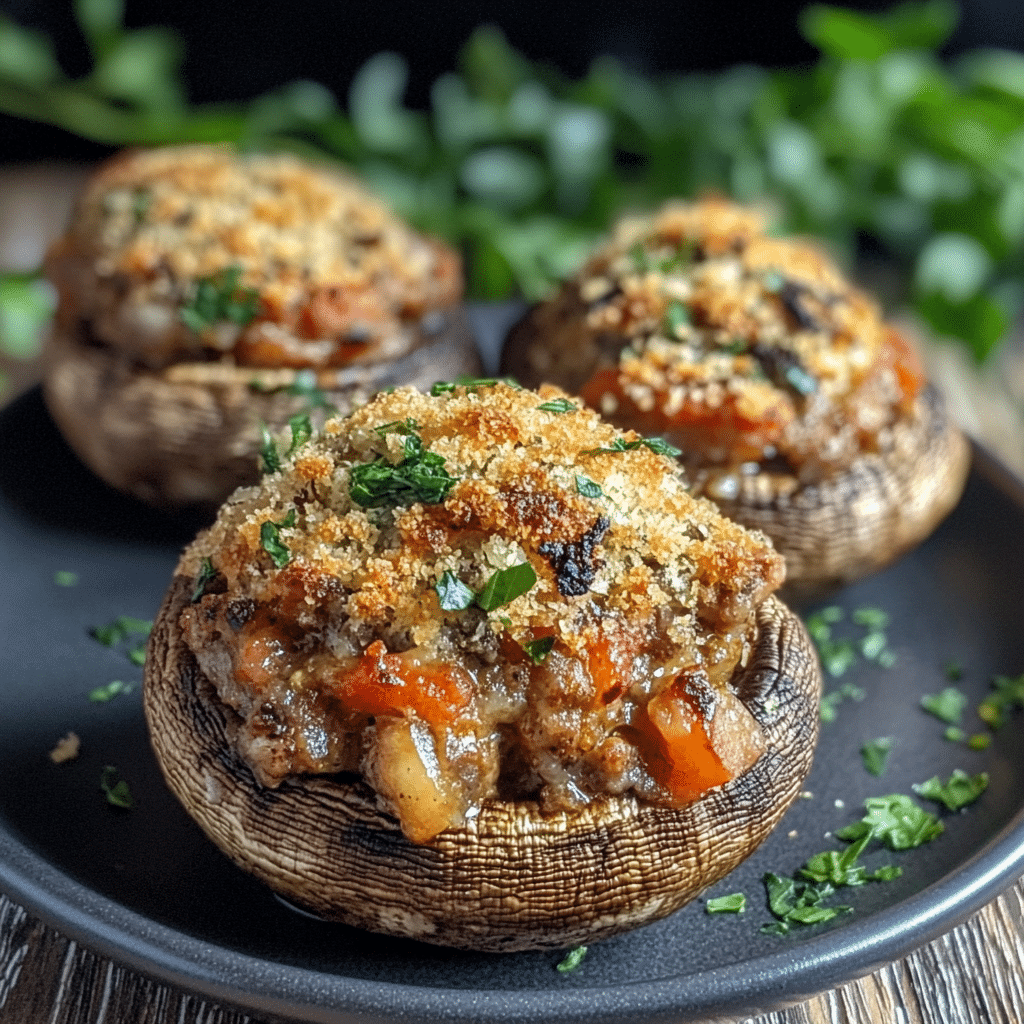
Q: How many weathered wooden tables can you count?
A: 1